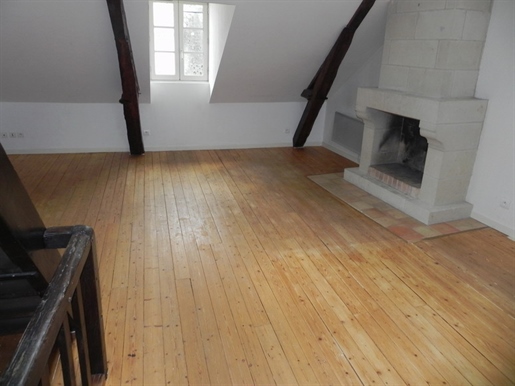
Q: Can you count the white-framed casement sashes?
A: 2